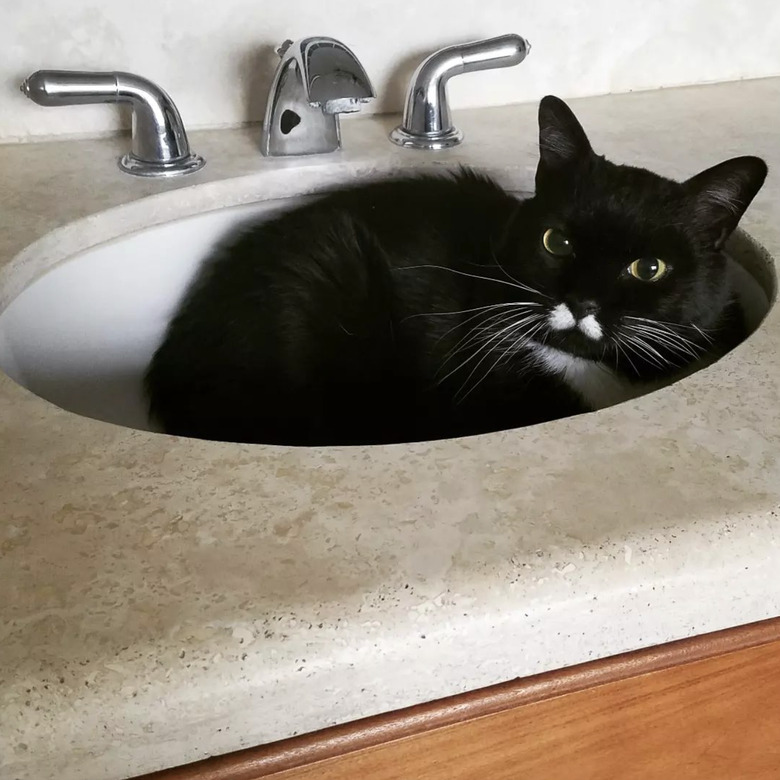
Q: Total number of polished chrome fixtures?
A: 3